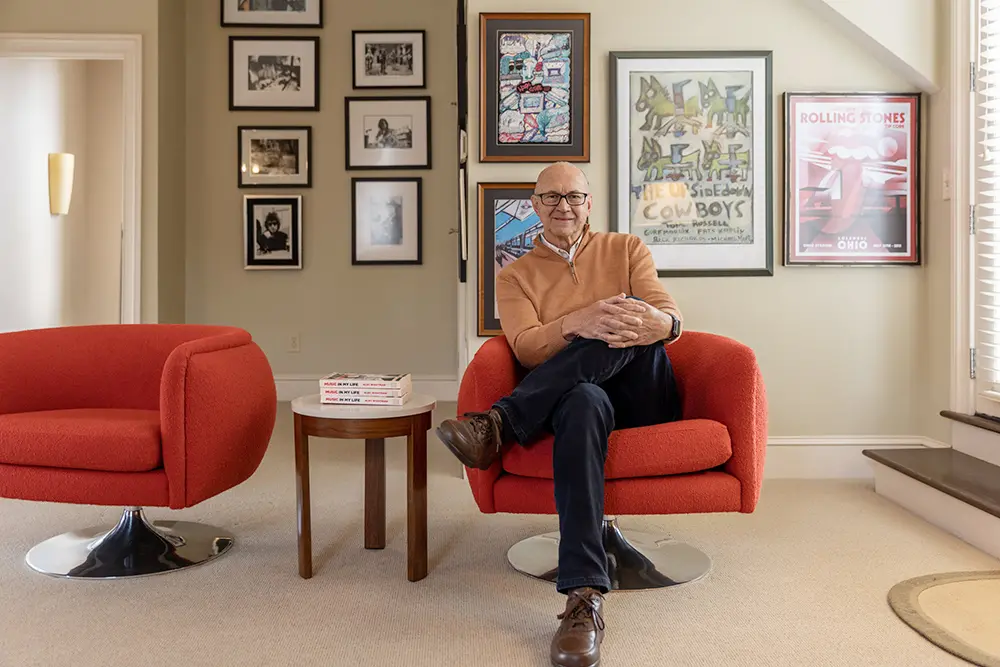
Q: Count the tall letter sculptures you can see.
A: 0